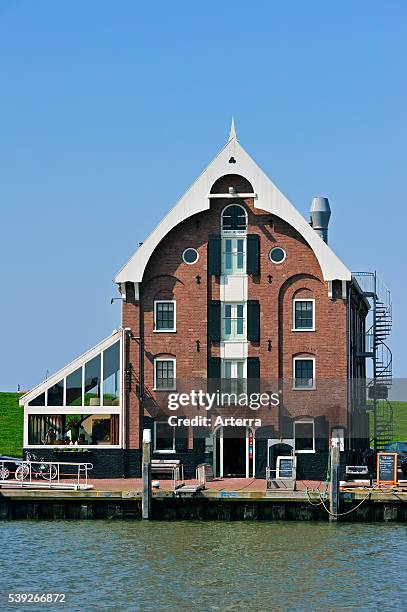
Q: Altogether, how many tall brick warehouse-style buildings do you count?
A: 1